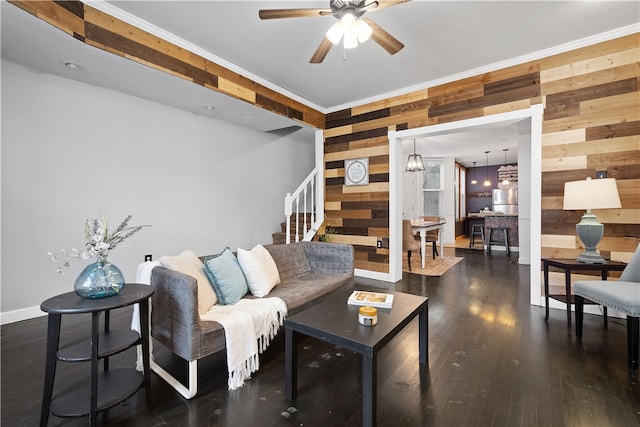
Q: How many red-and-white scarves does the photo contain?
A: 0